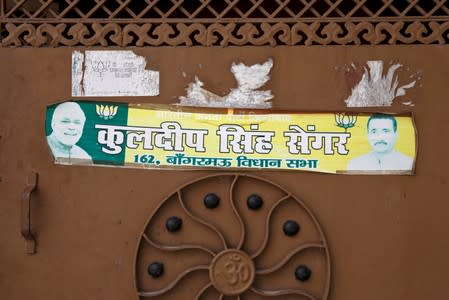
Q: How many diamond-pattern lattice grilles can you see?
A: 1